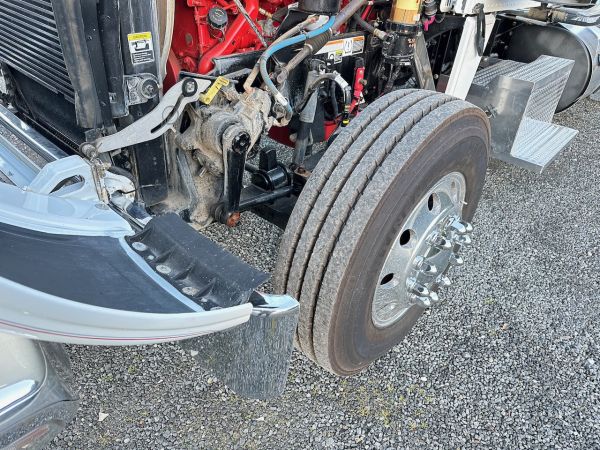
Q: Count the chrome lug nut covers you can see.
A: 10